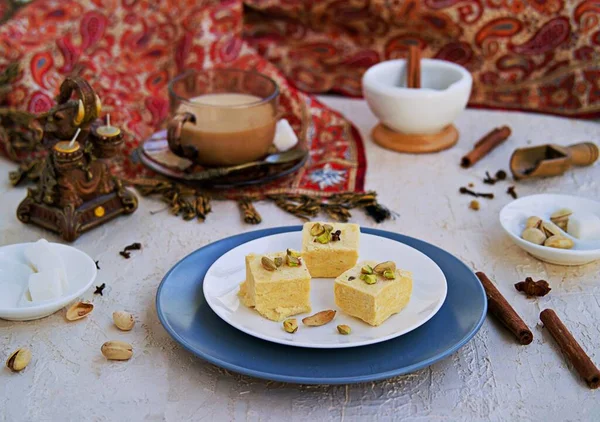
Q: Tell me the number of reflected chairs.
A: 0